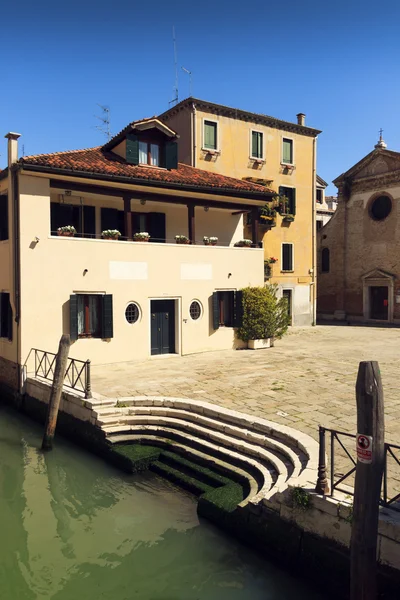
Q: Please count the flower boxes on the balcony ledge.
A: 6